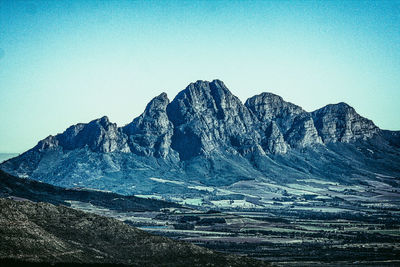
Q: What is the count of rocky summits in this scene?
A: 5